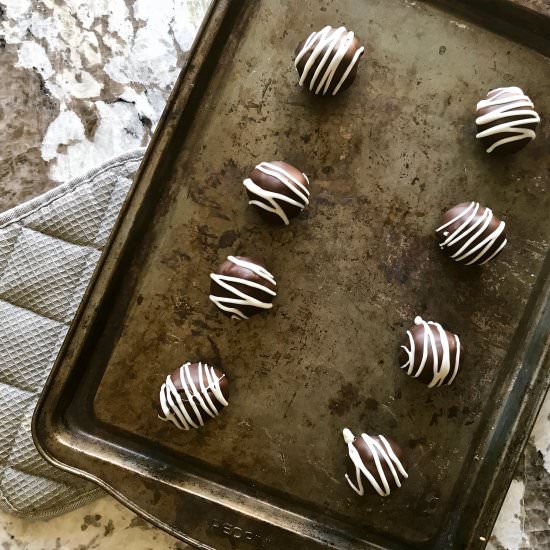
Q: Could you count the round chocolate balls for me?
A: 8